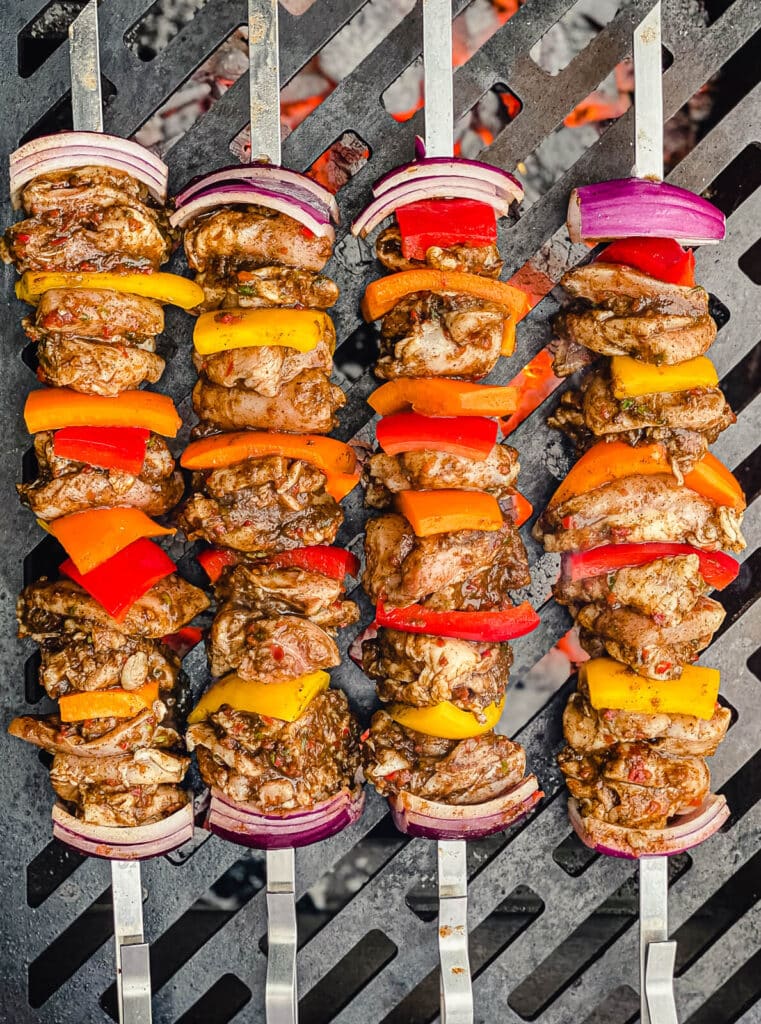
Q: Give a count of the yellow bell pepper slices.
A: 6